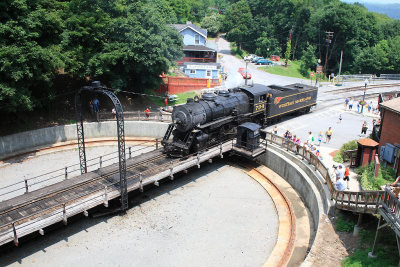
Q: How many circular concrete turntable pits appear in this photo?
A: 1